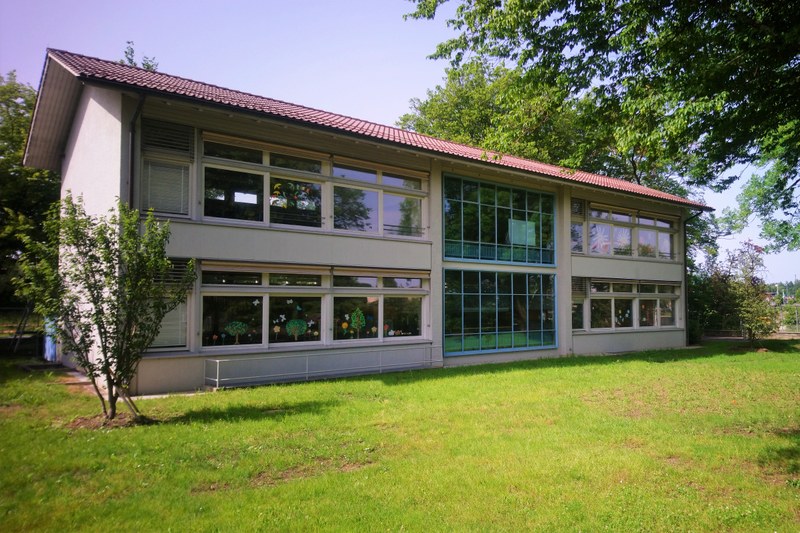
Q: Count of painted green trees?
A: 3